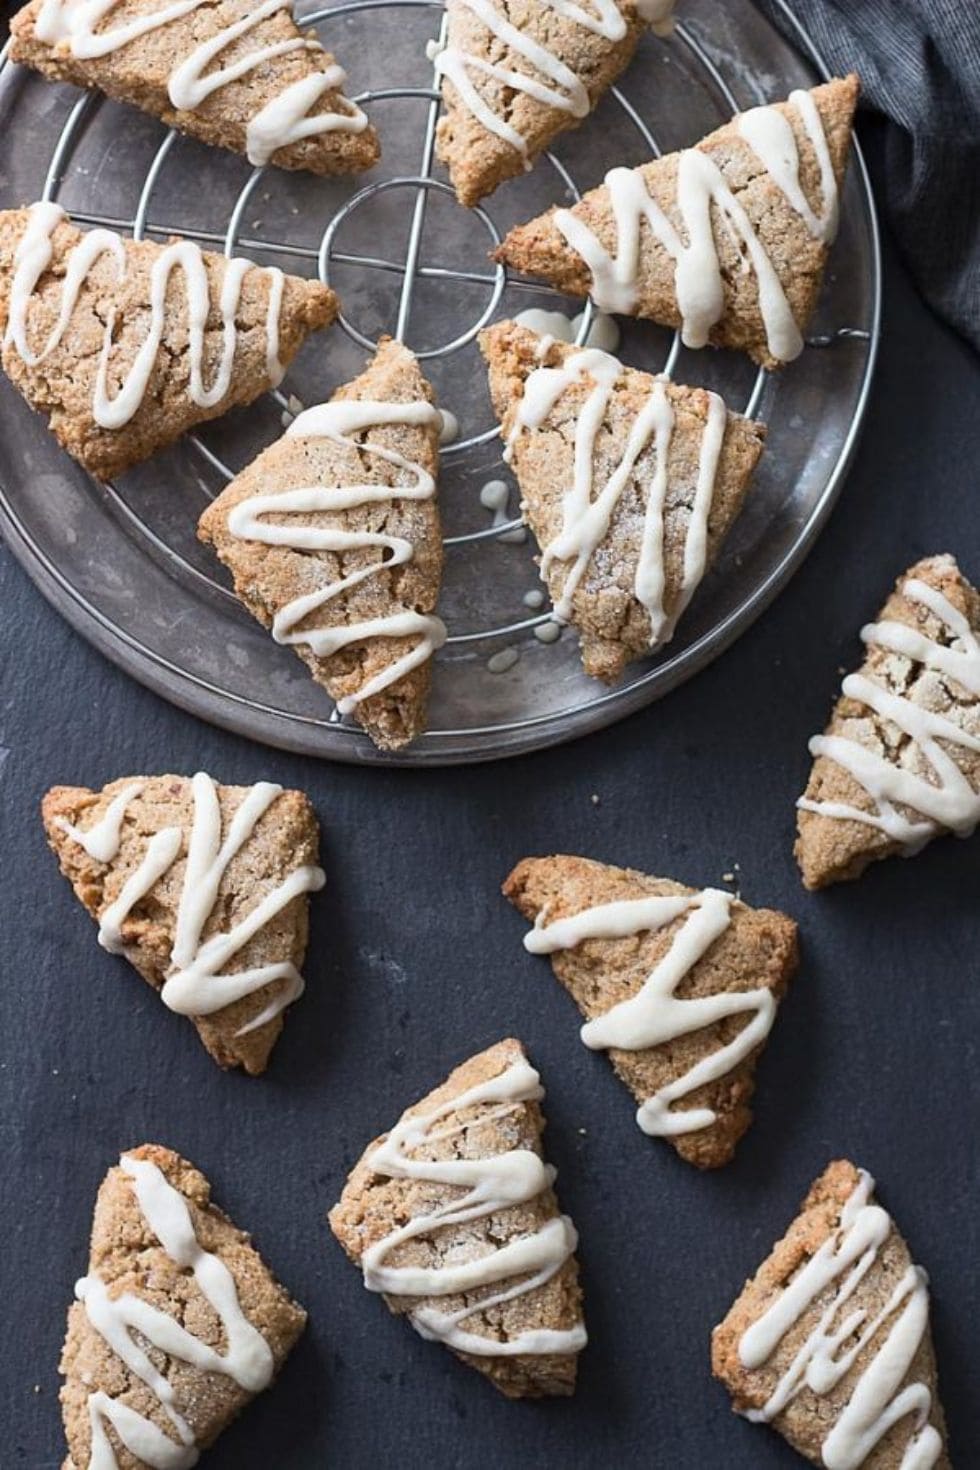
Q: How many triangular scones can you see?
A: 12